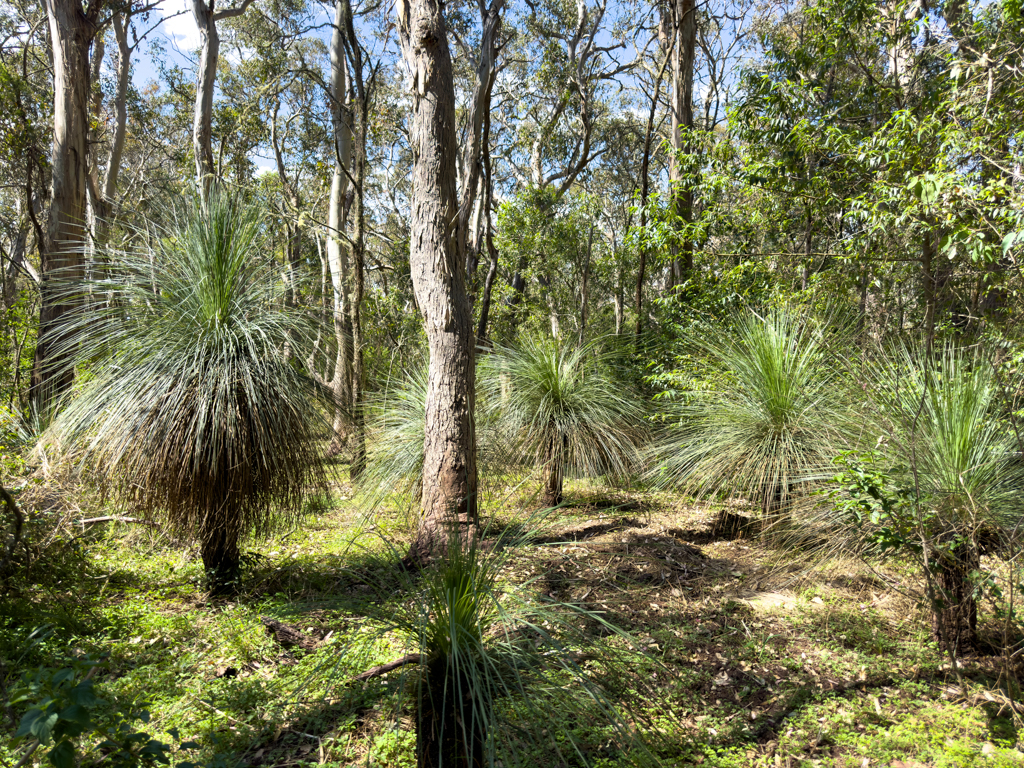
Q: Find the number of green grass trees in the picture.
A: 6